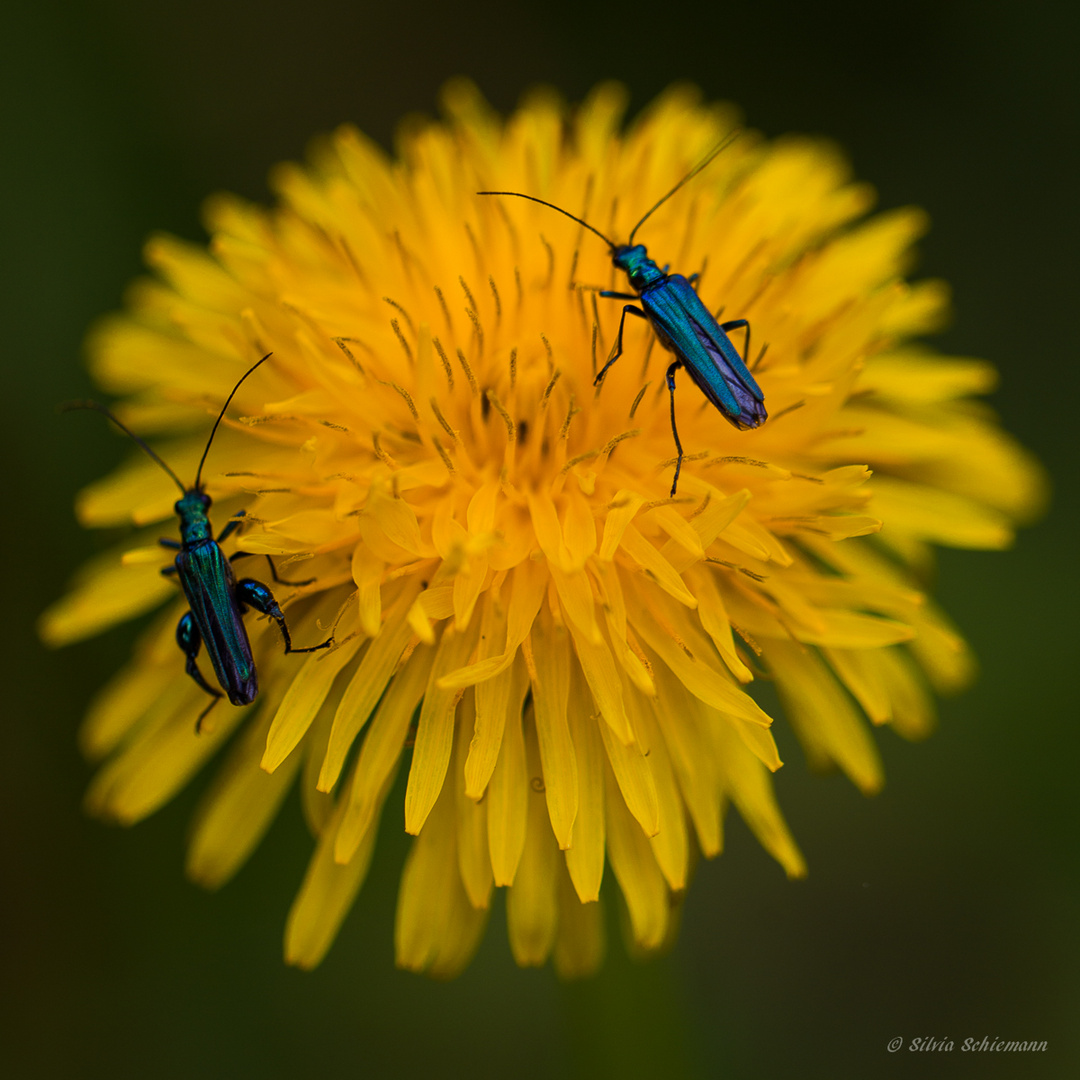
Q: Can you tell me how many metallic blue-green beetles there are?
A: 2